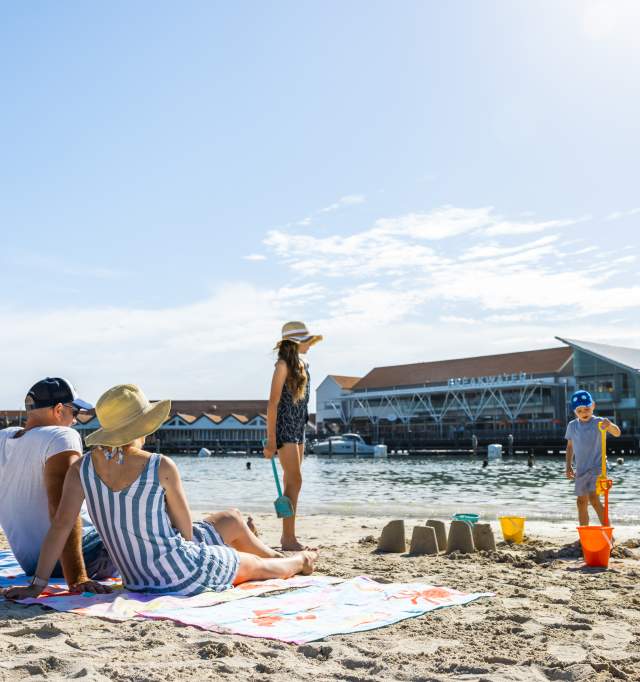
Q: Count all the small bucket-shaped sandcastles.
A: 5